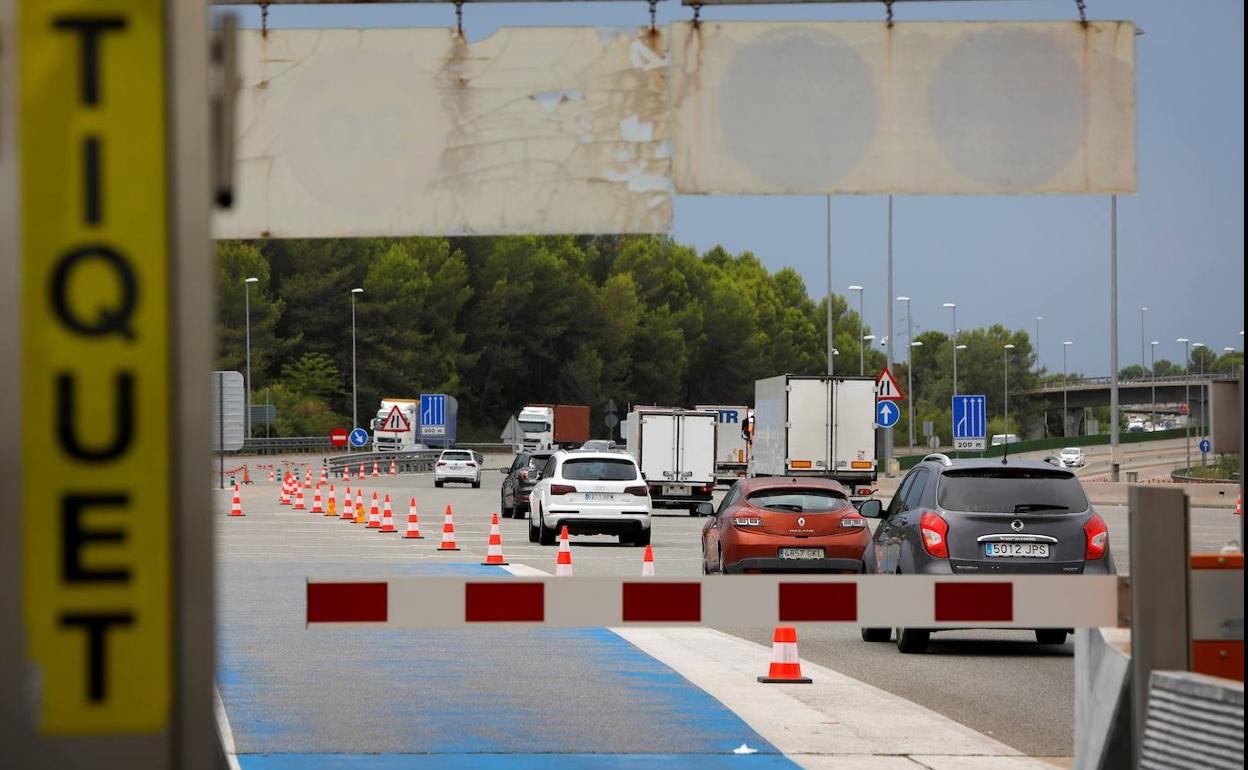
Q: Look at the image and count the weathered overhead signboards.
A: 2